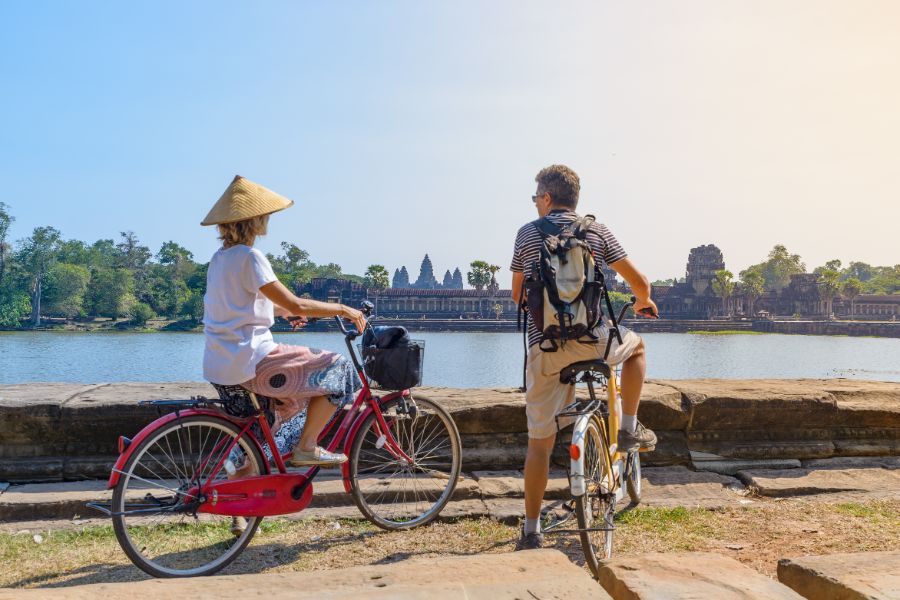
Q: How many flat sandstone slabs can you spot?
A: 3